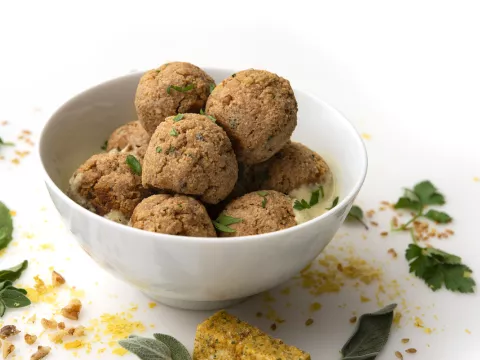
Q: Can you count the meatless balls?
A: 8